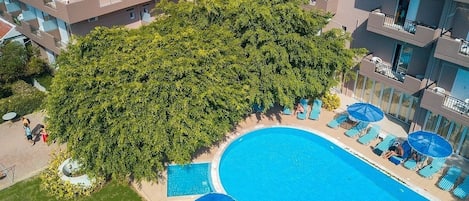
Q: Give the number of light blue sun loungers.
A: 12